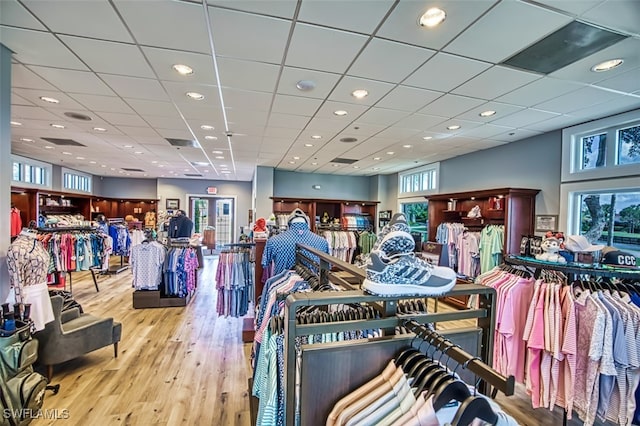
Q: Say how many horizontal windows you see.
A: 4